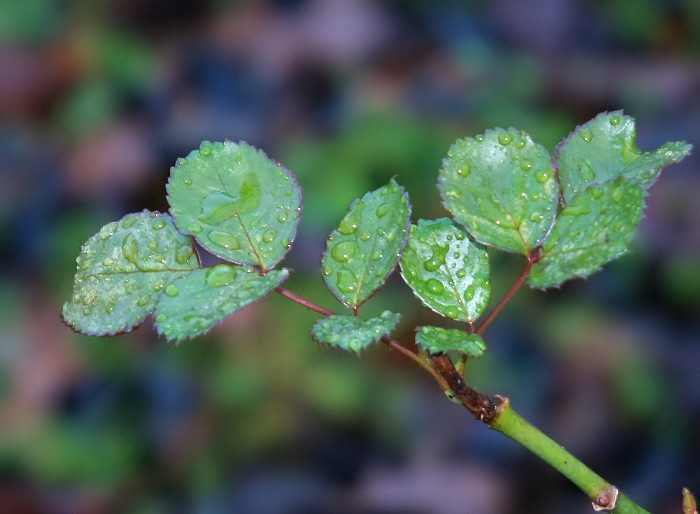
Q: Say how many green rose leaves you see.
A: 10